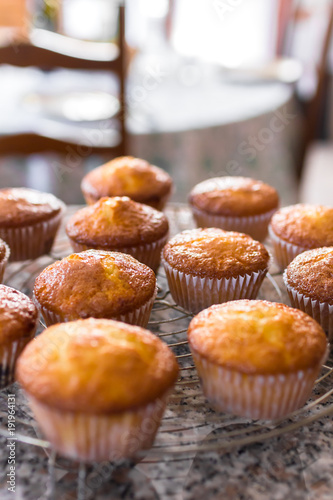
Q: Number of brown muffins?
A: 12